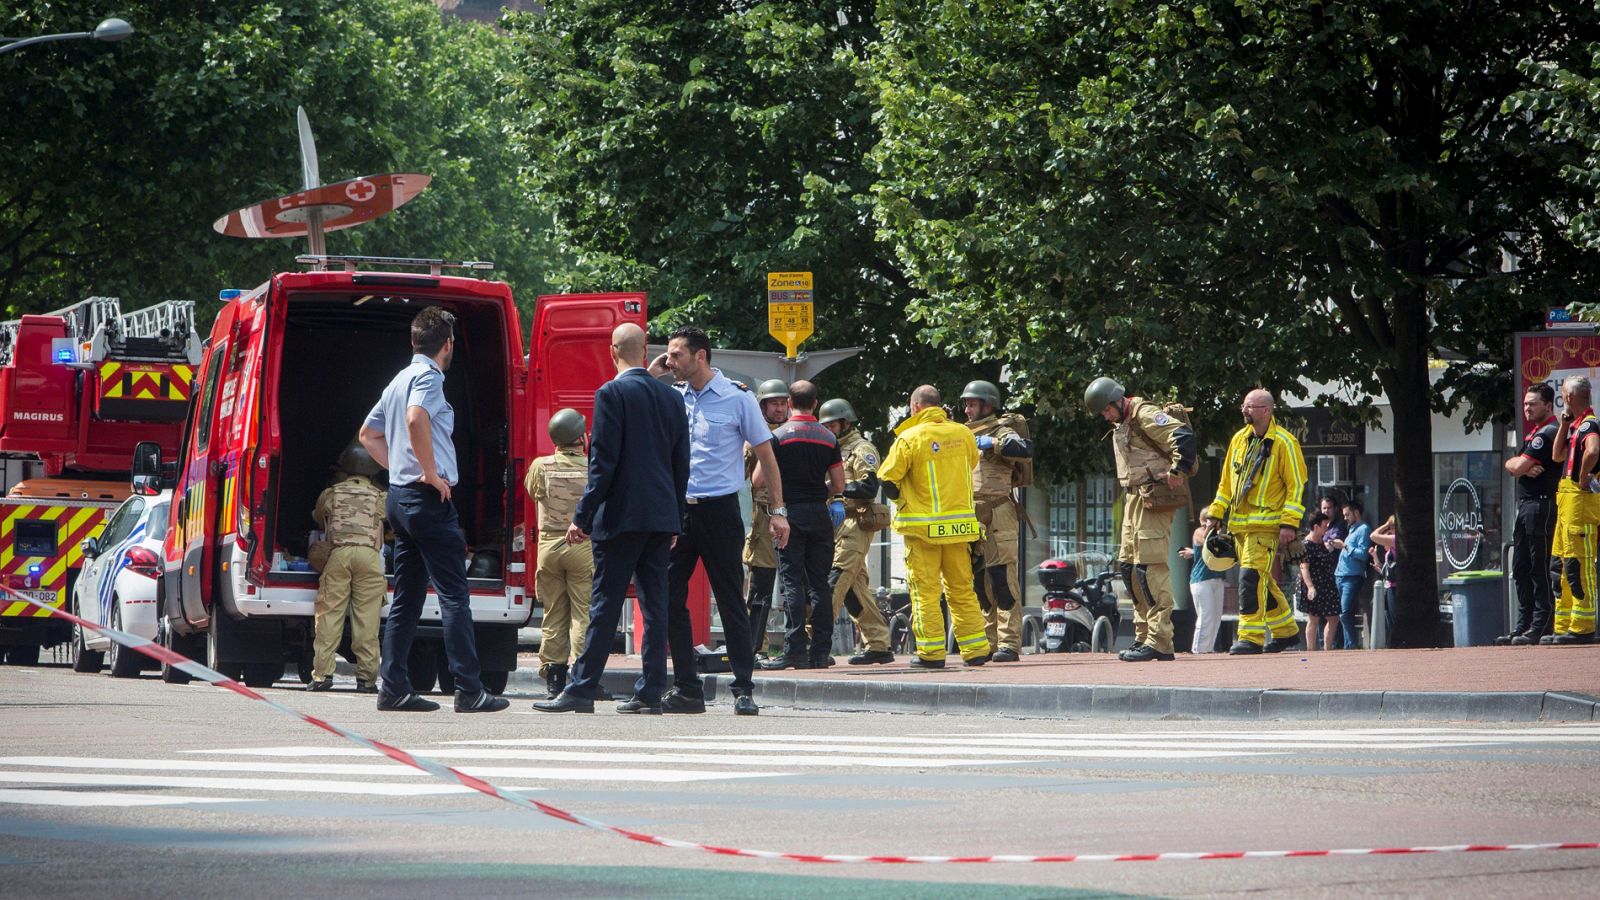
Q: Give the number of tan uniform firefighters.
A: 6